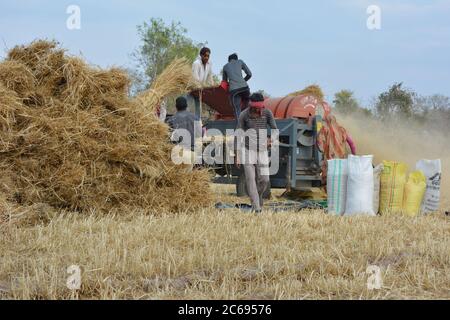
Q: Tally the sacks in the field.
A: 6